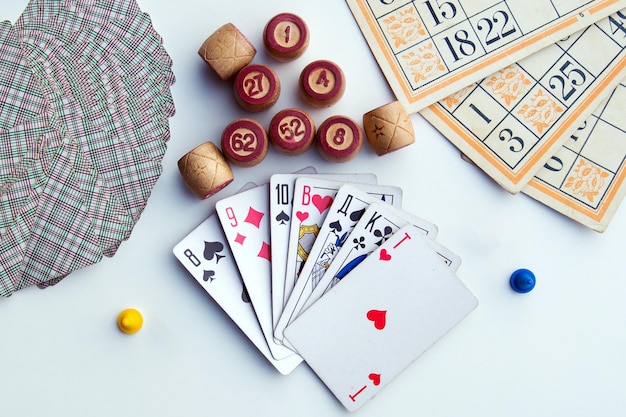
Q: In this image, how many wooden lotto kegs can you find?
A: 9